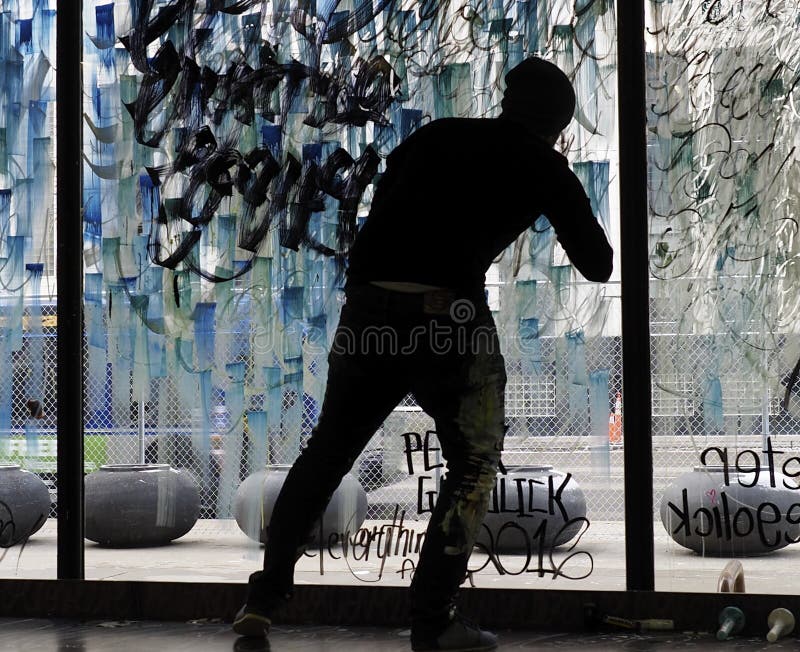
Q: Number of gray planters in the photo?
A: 5